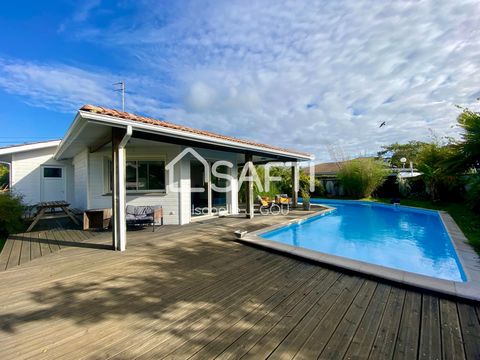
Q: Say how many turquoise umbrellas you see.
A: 0